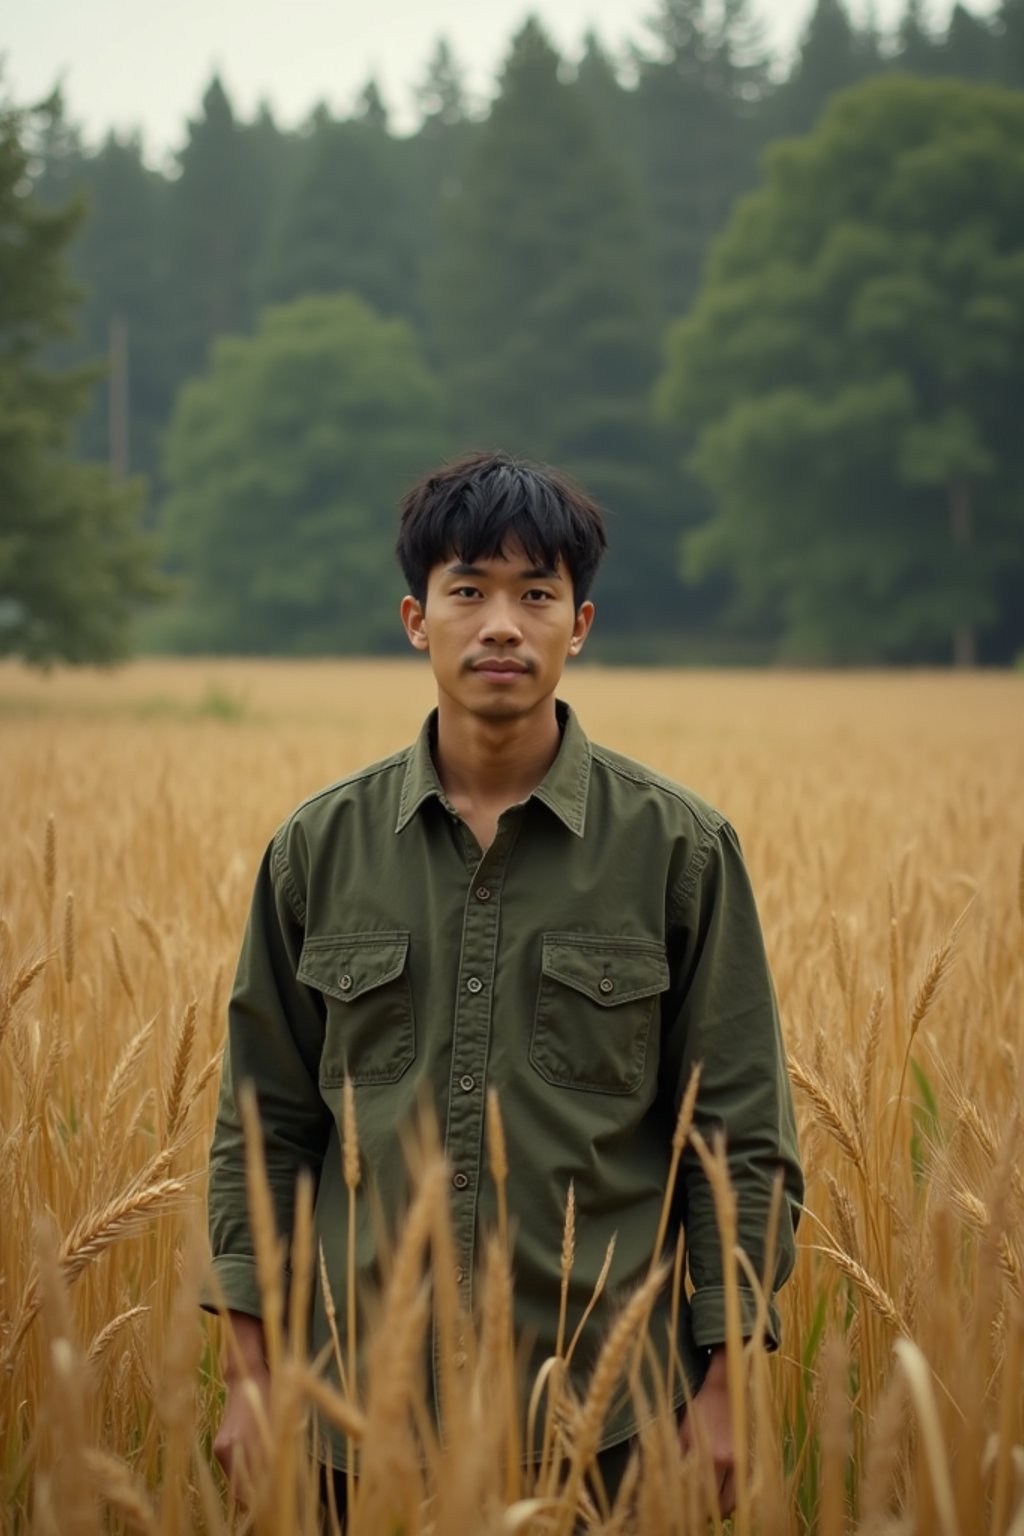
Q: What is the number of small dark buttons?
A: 6